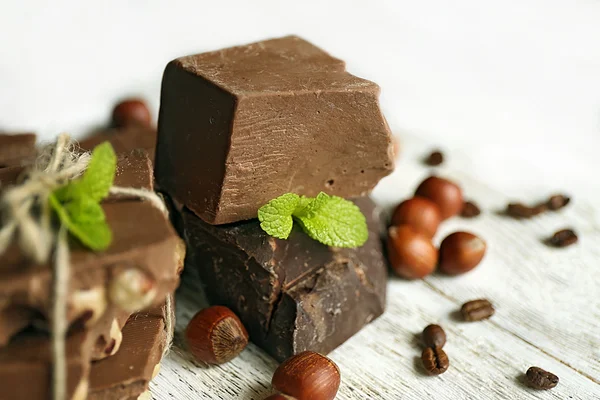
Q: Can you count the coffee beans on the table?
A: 9